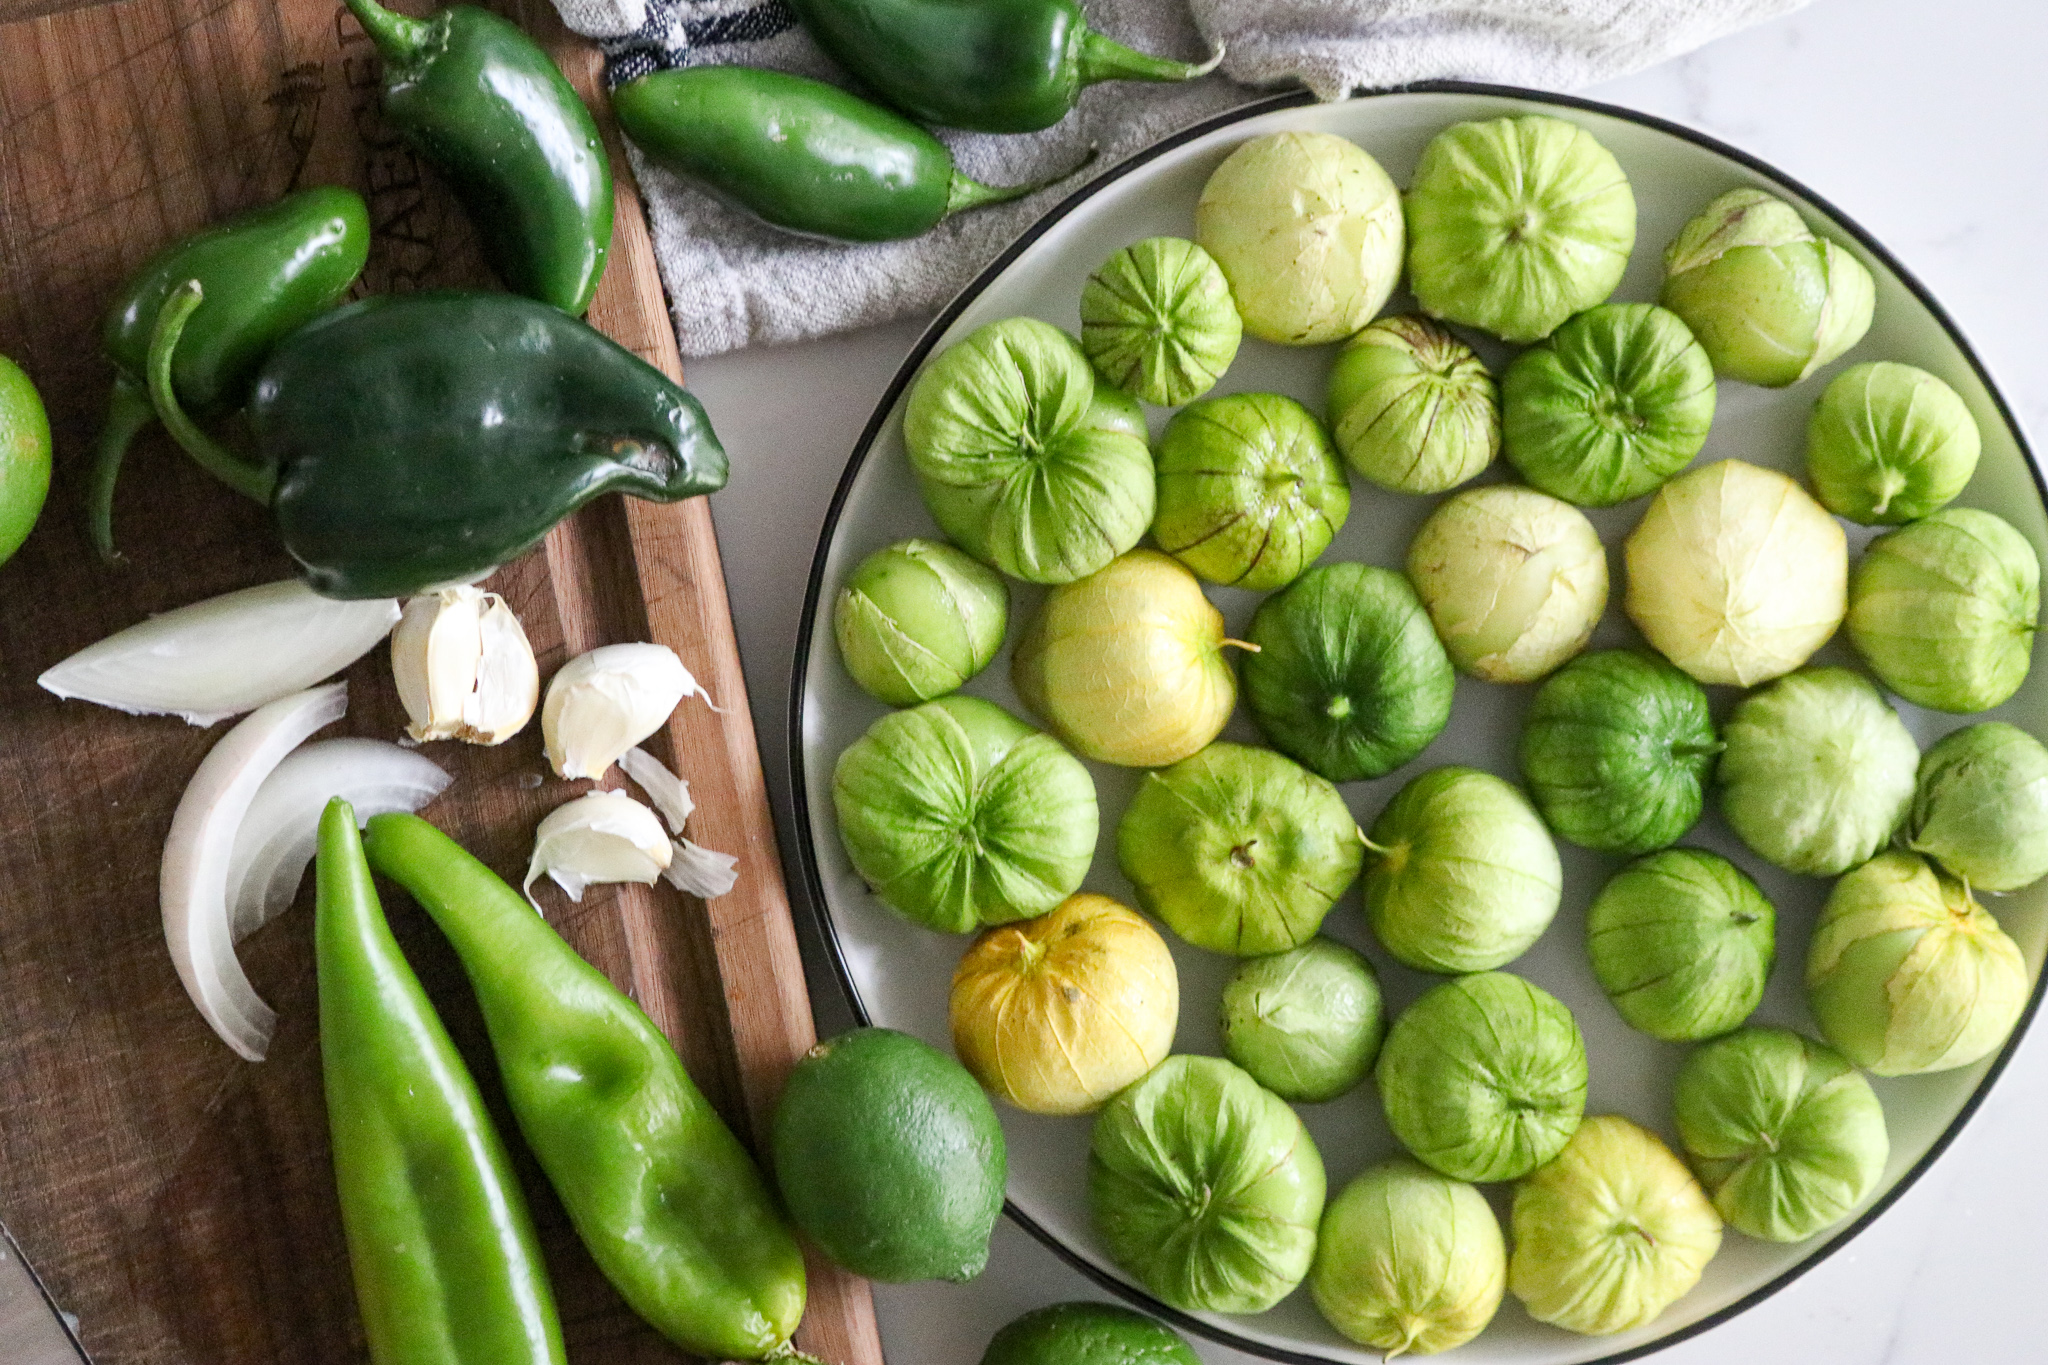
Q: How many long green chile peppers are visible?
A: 2